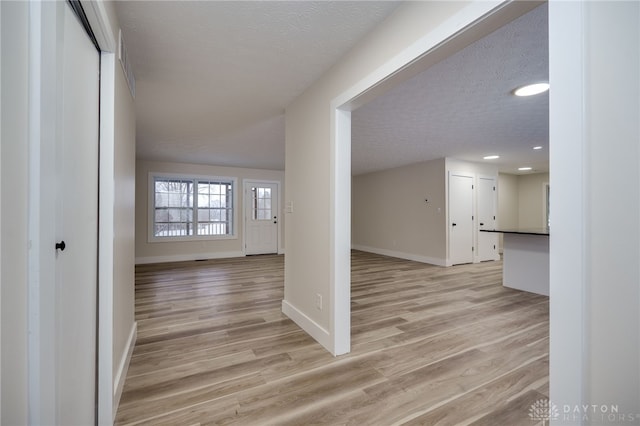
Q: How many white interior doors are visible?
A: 3